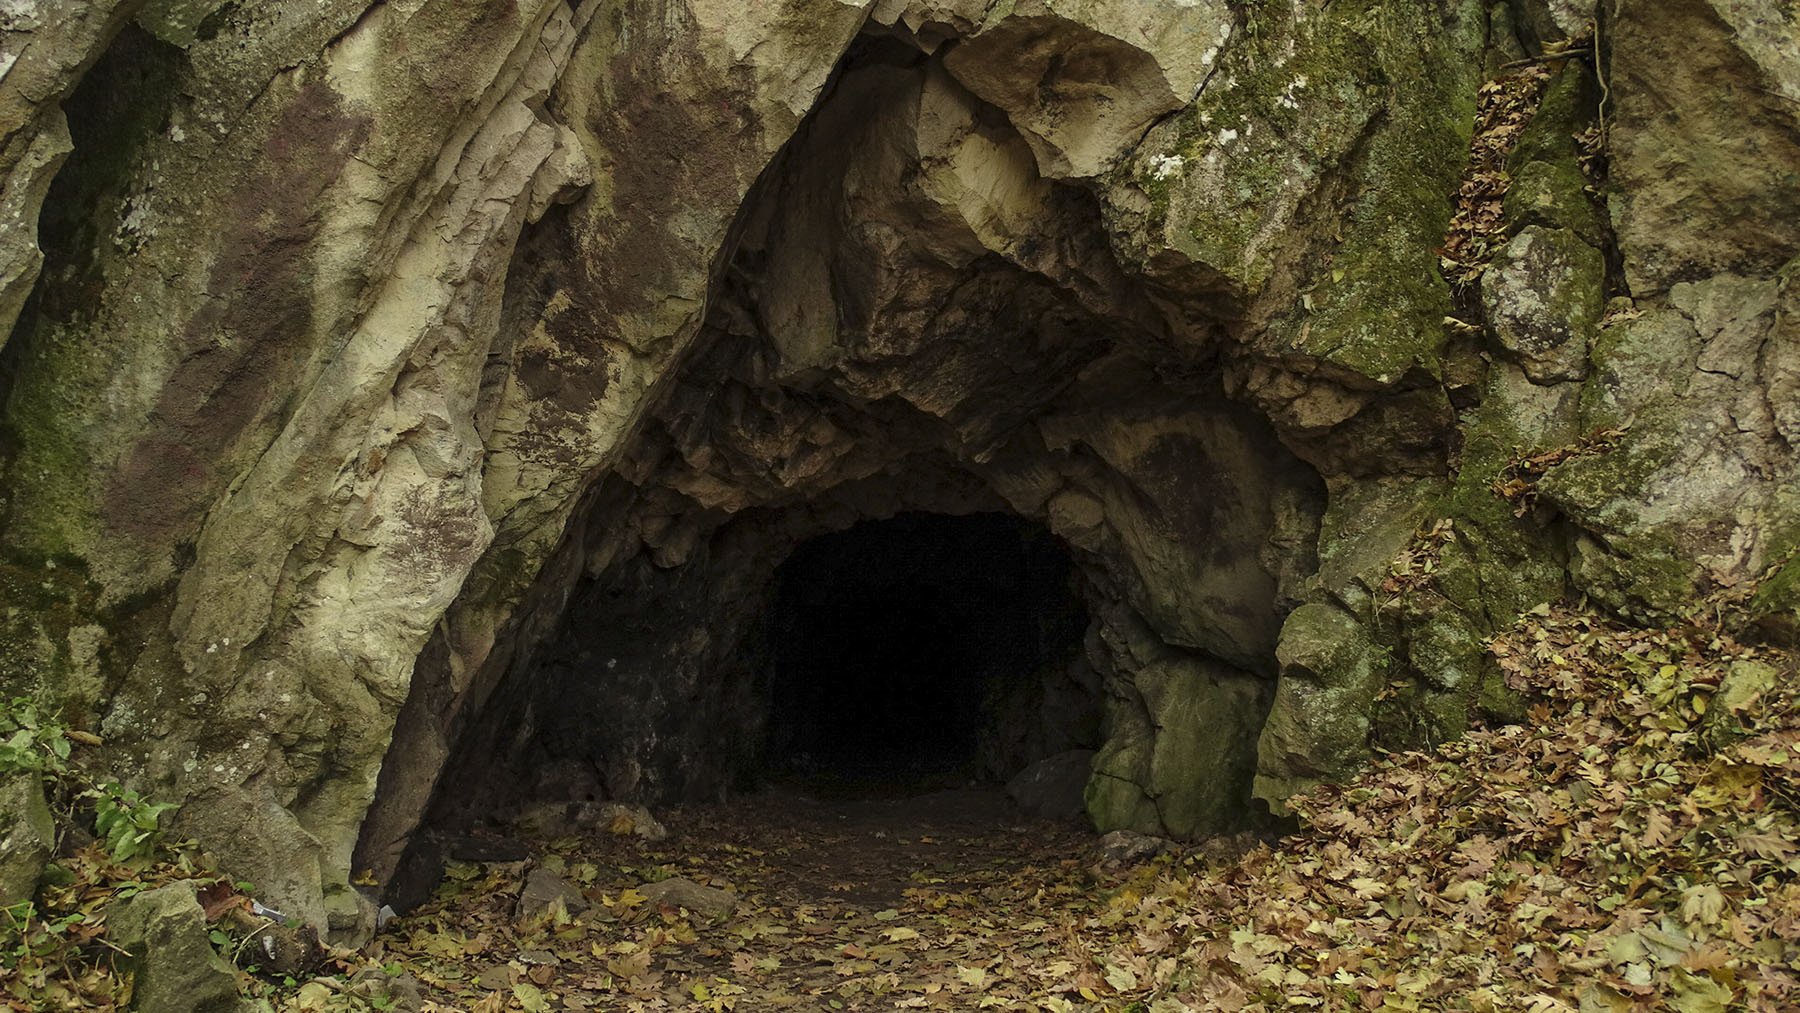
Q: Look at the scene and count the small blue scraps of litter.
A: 2